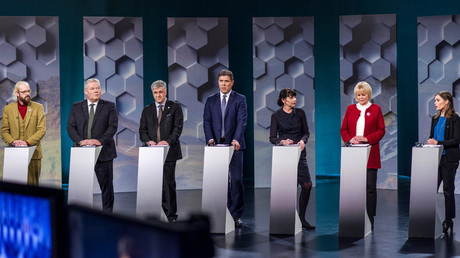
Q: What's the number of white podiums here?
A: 7